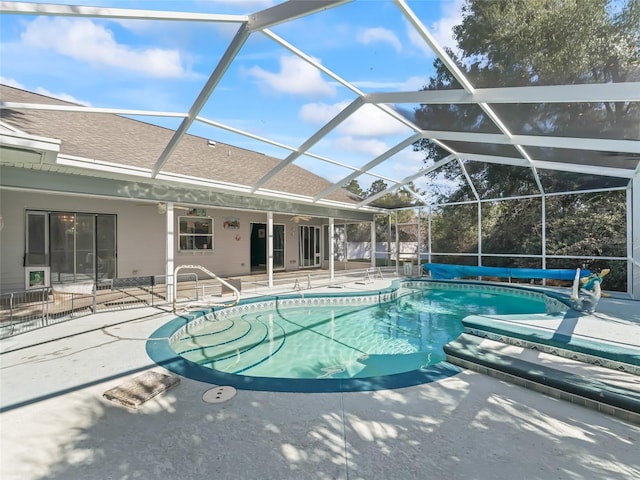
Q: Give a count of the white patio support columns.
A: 4